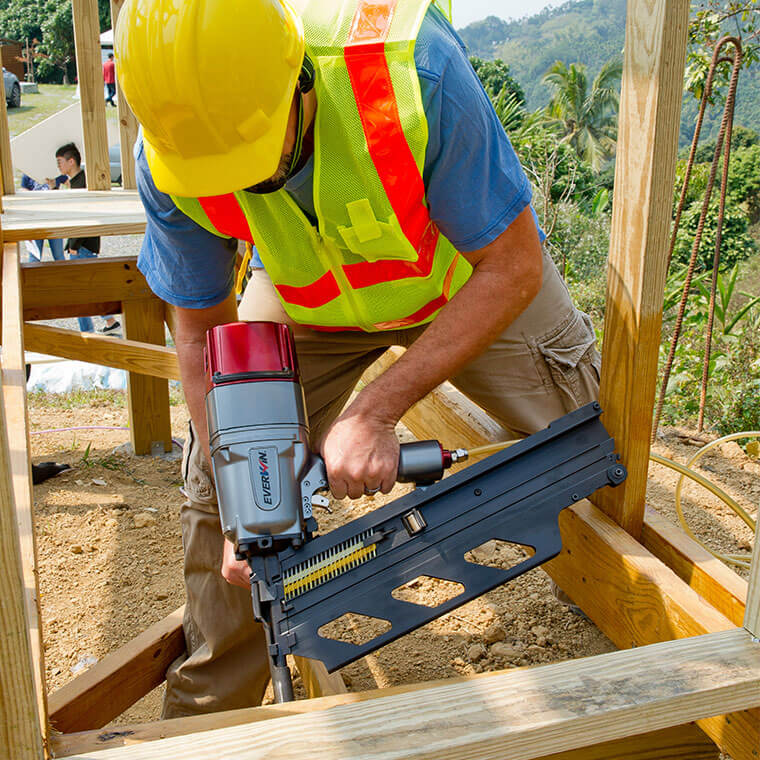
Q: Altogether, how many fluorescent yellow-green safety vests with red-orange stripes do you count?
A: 1